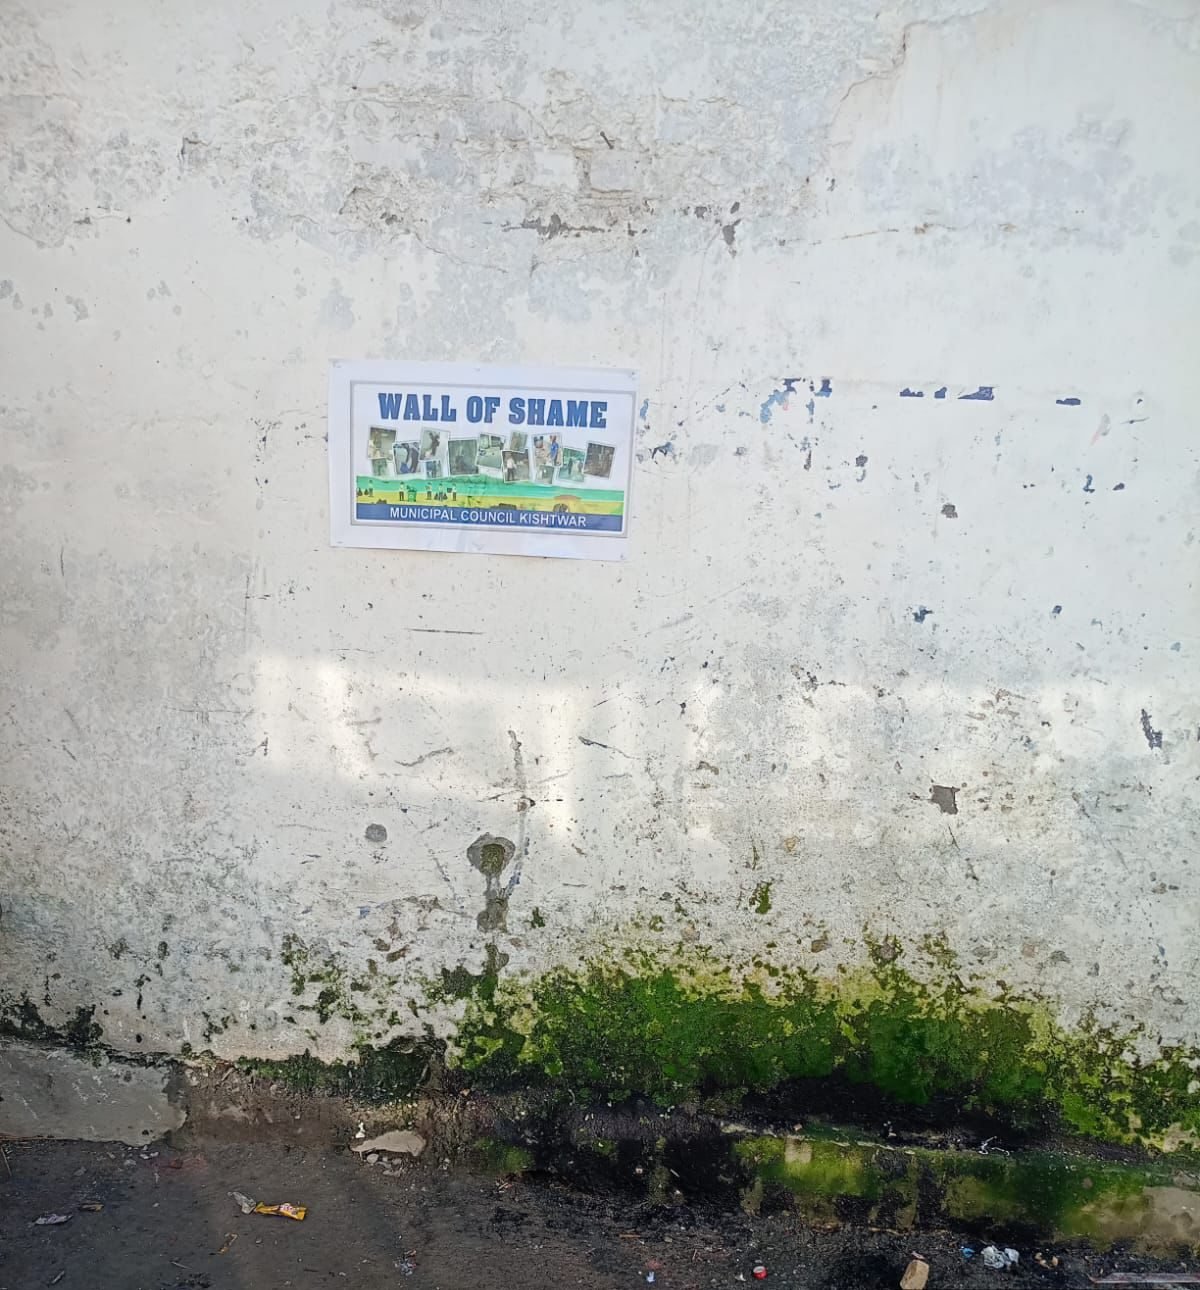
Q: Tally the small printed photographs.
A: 13